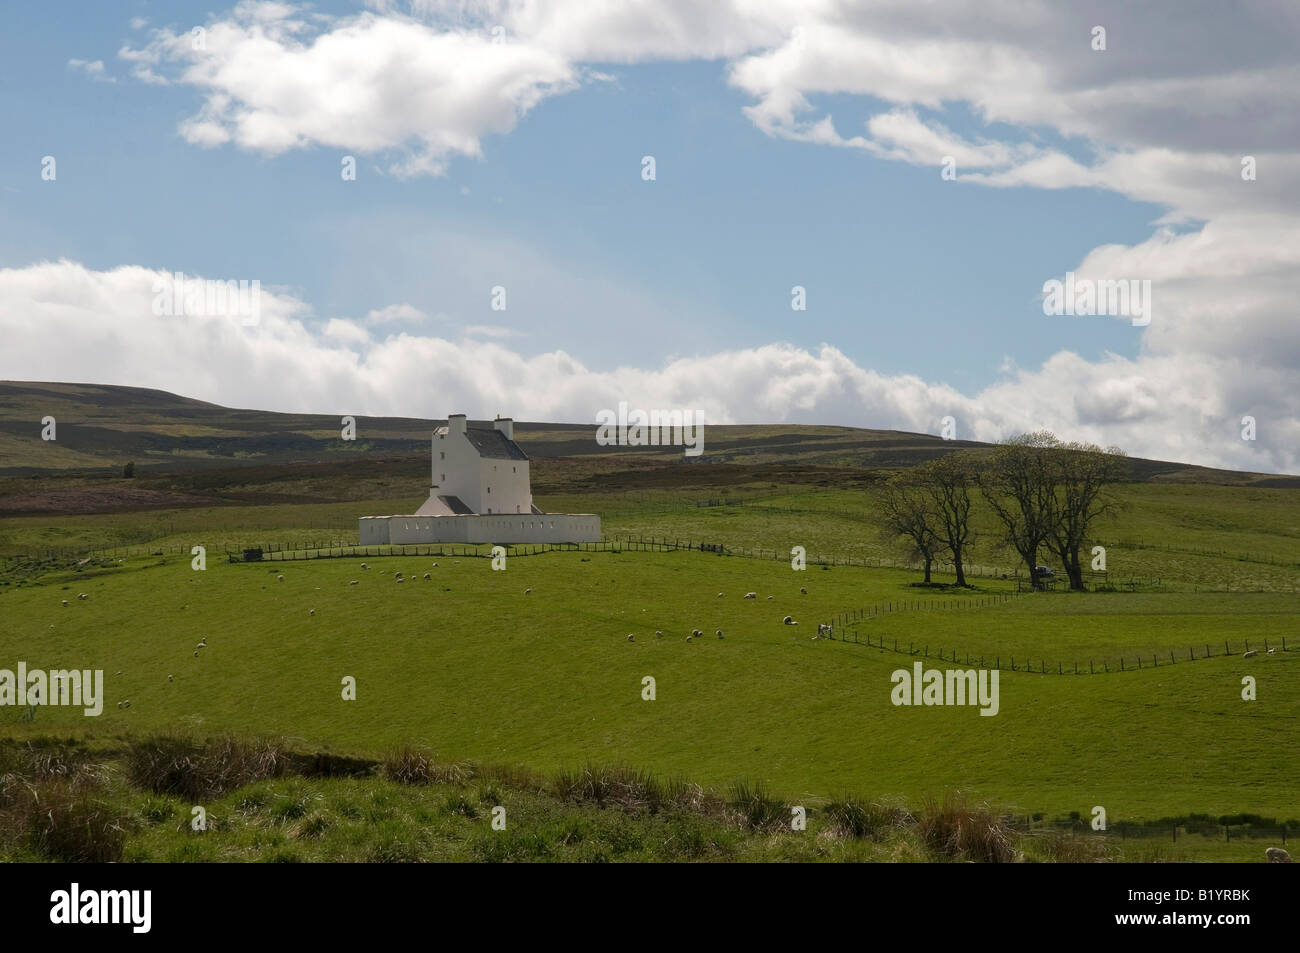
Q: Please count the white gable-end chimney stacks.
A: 3